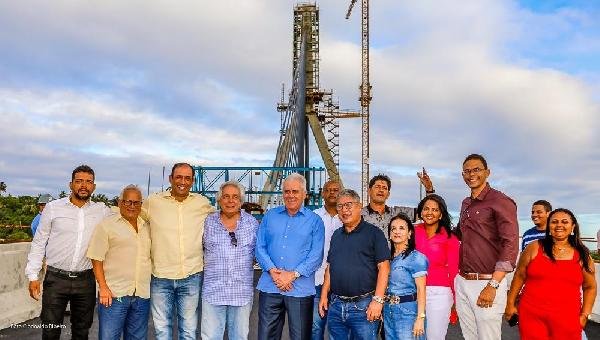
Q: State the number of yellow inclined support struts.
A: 2